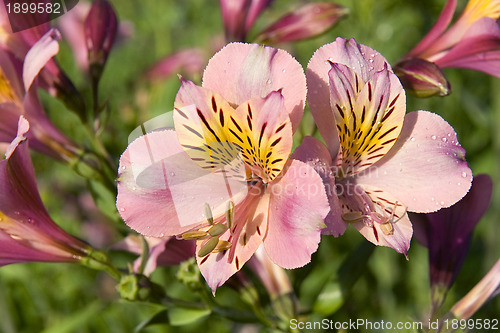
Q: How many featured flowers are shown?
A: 2